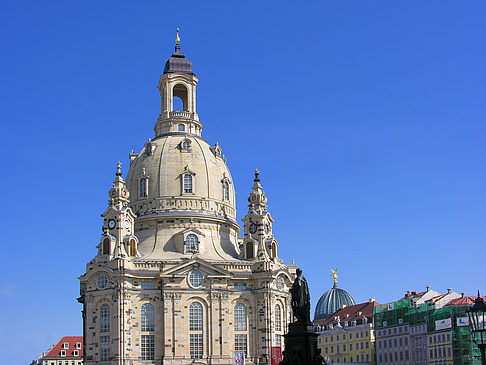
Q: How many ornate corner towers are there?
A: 2